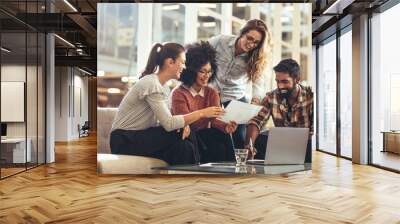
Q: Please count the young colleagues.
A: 4